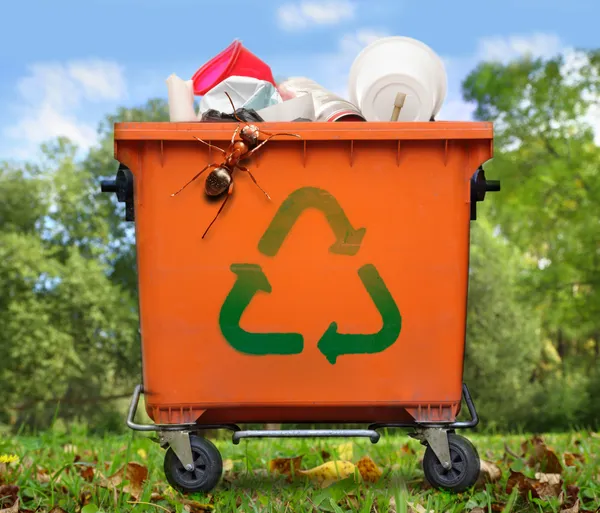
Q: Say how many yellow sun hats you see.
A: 0